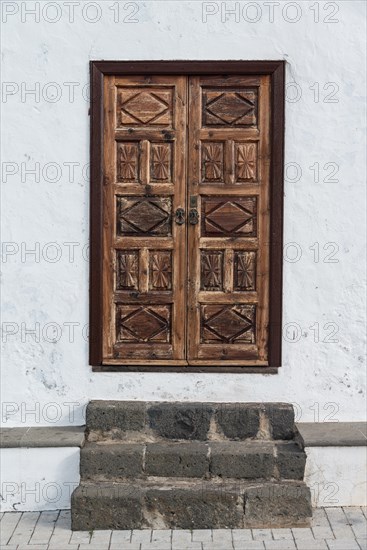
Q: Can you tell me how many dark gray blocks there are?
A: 11